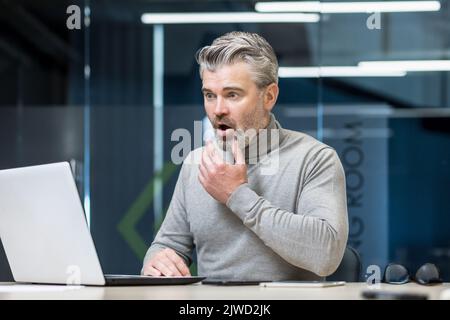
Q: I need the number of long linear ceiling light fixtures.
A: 4